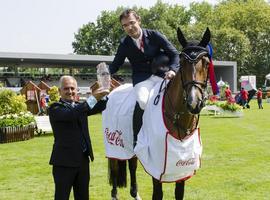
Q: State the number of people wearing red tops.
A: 3